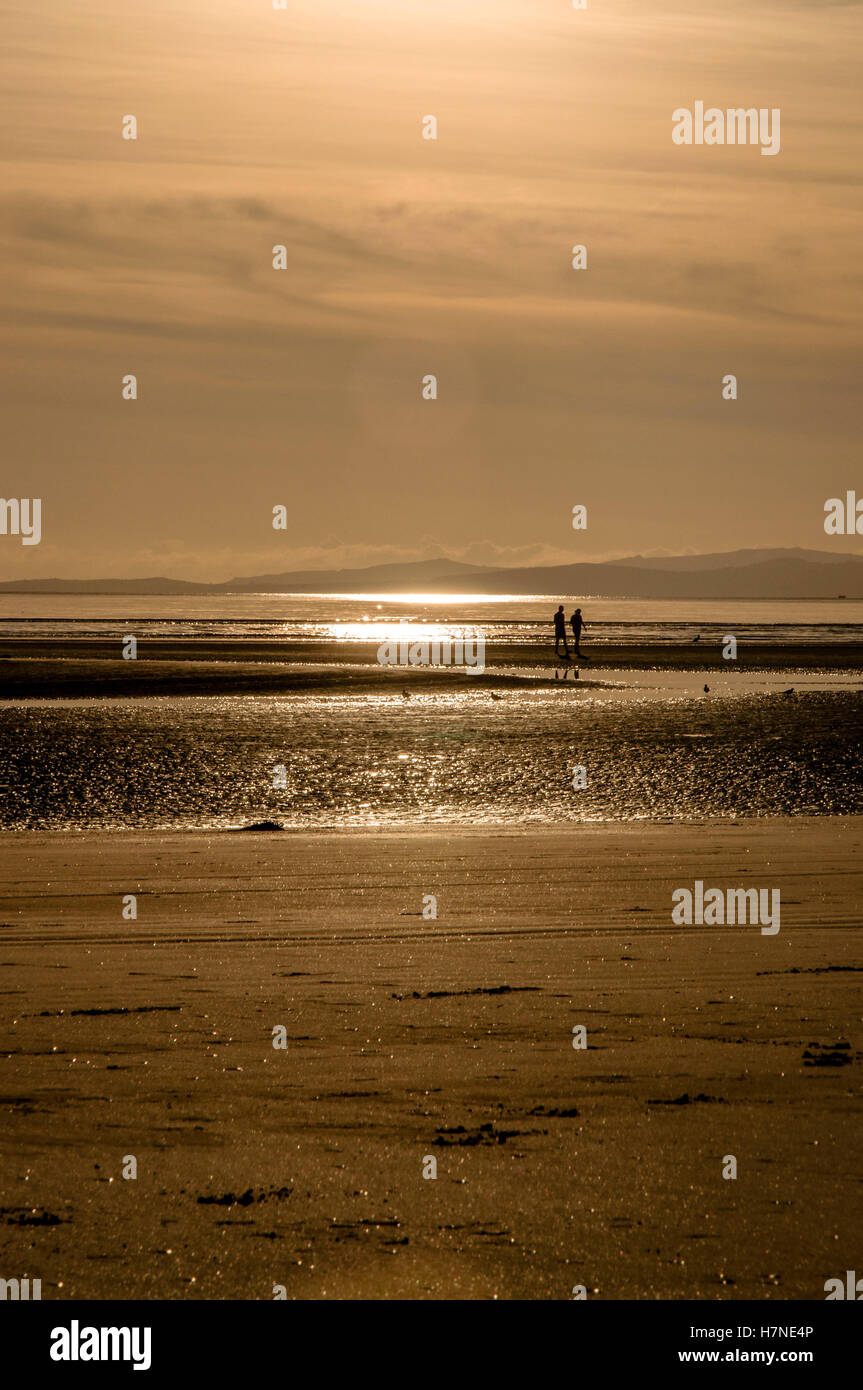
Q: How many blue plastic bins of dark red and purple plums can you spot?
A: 0